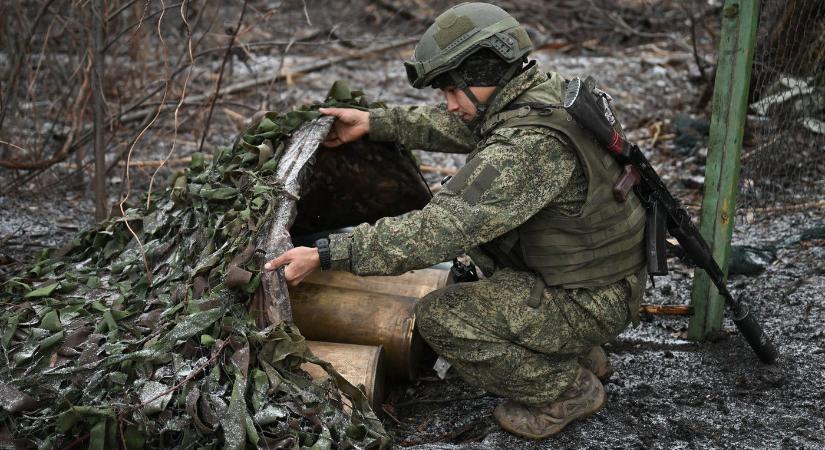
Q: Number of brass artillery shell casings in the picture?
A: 3